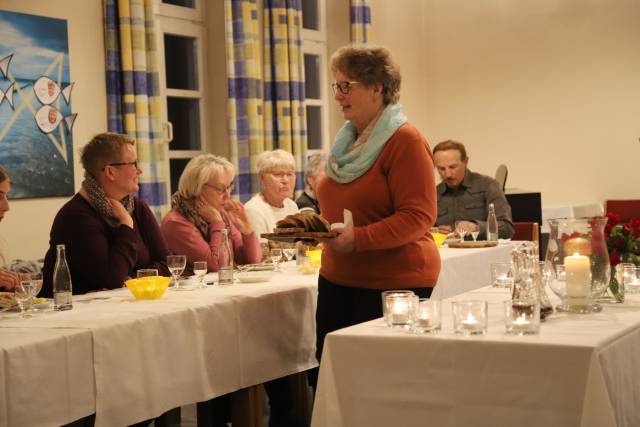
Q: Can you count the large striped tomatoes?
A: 0